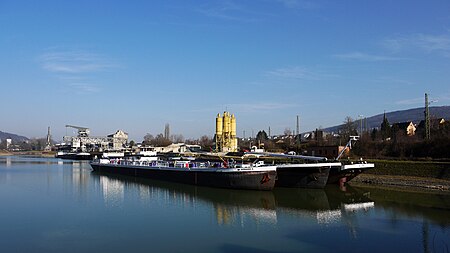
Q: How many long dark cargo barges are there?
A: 3